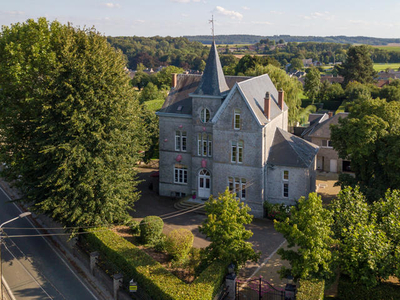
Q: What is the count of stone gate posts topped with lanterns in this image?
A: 2